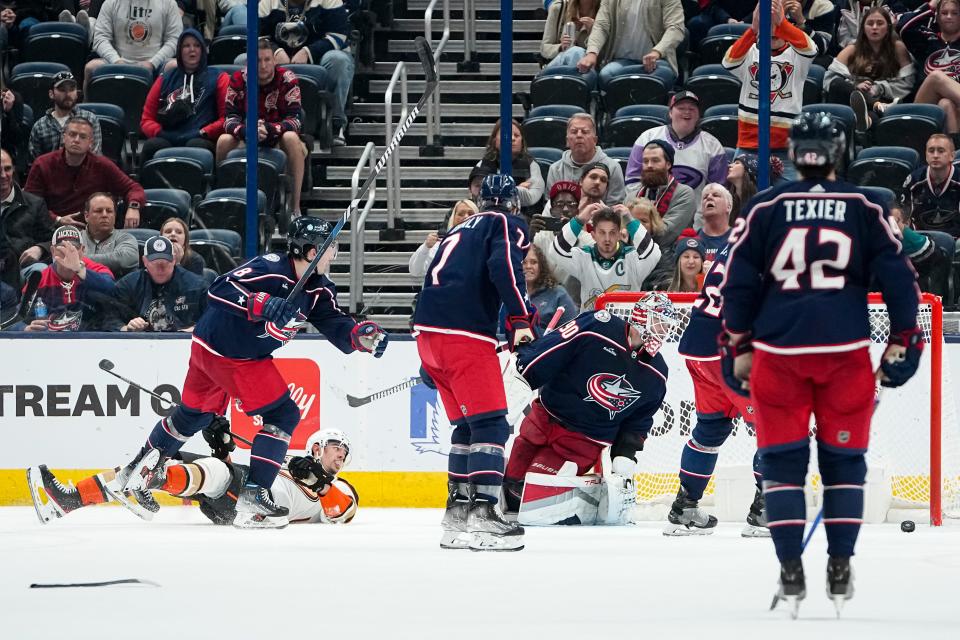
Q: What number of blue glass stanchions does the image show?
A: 3